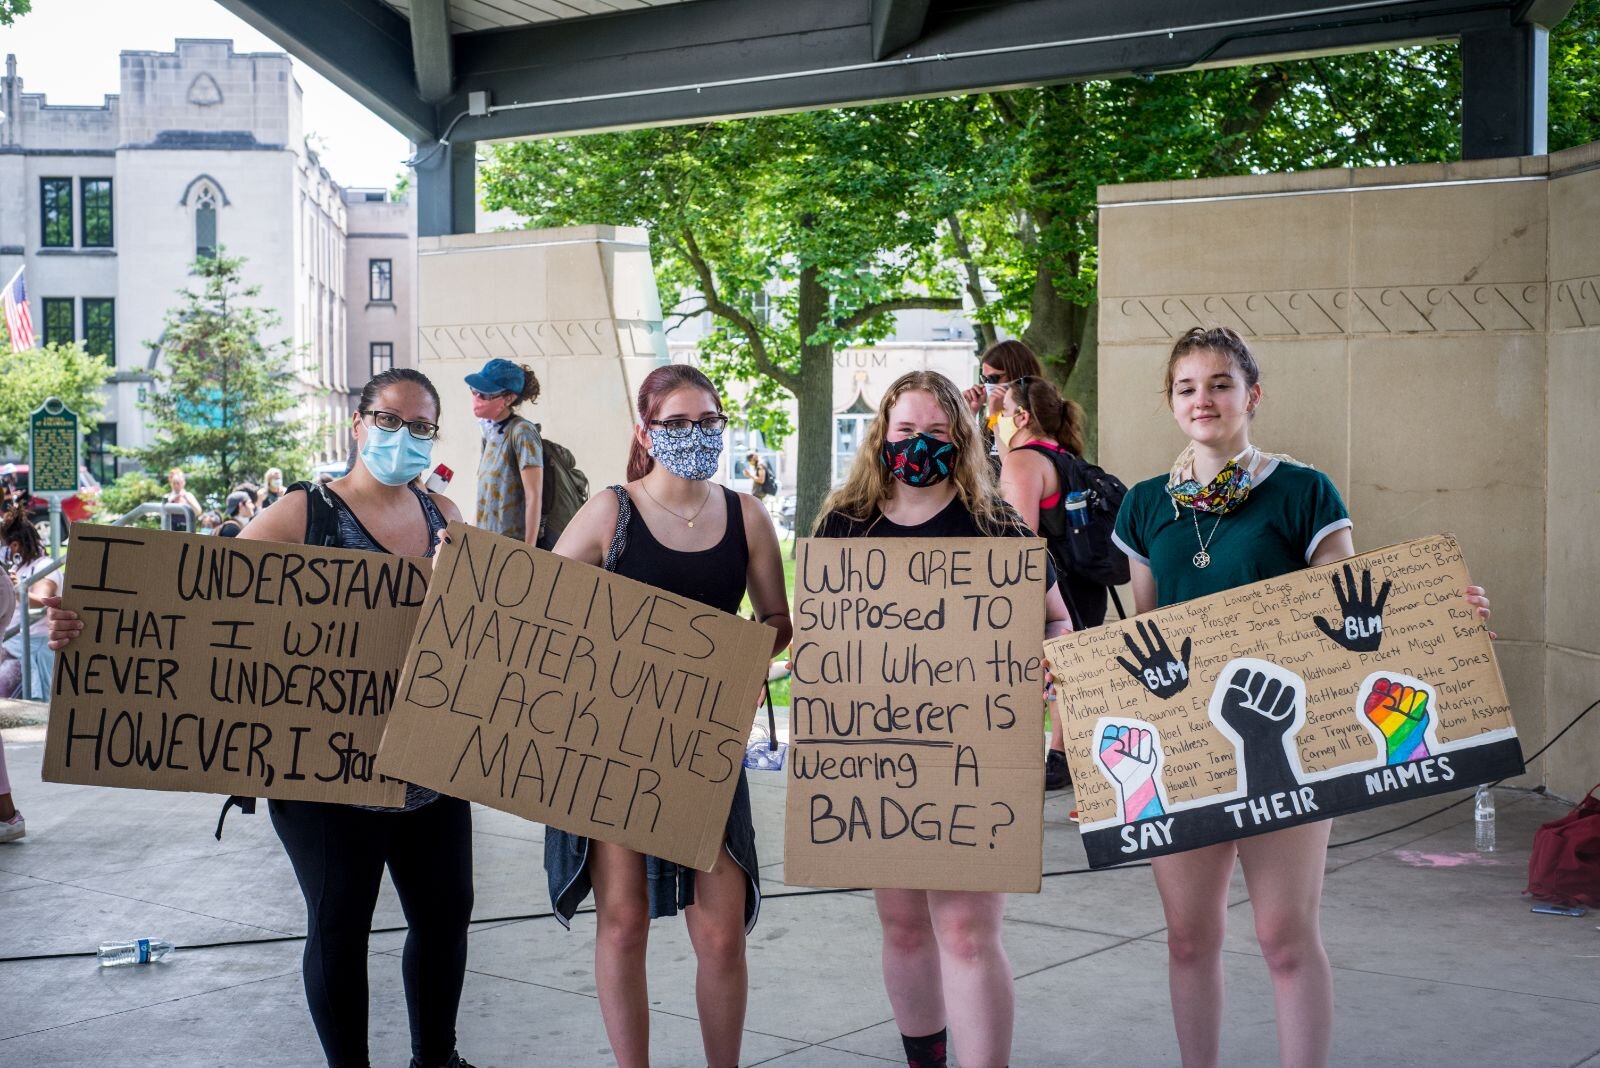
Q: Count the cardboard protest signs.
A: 4